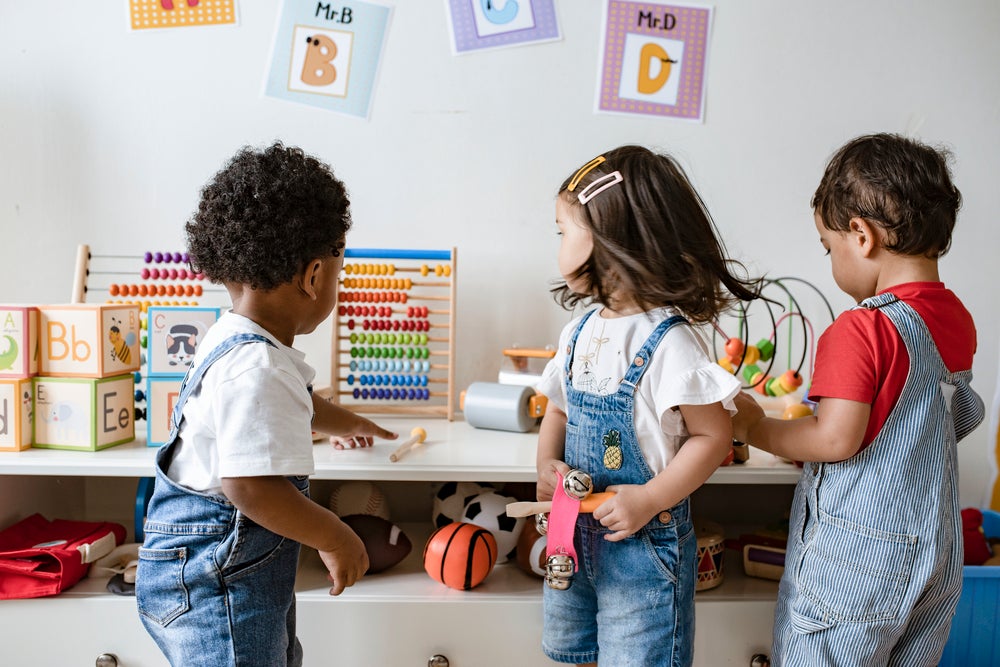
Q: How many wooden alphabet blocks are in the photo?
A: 6